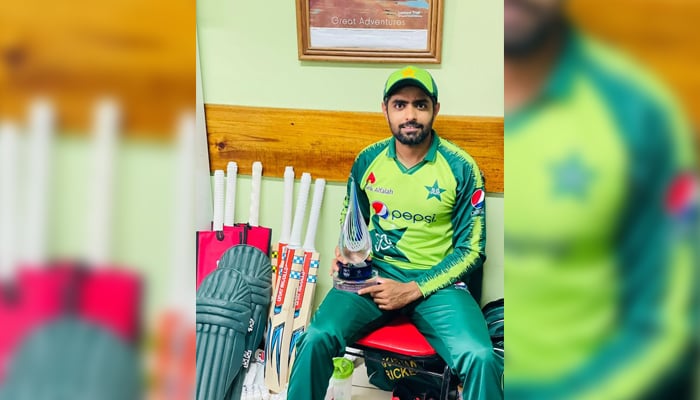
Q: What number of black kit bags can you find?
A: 1